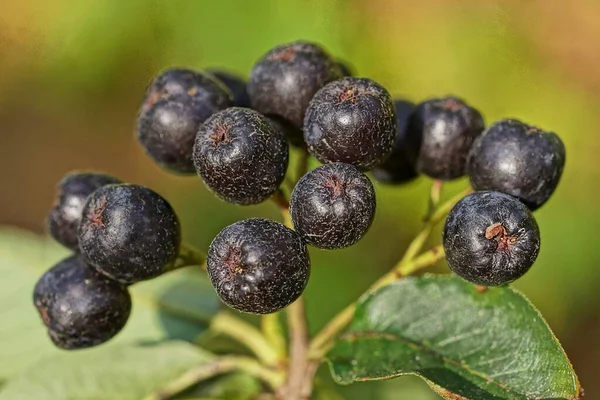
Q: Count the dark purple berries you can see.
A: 15